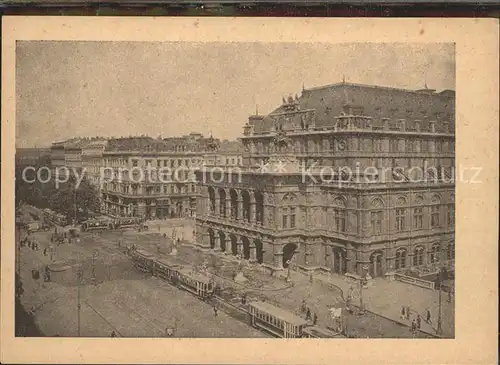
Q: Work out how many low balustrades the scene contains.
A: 1